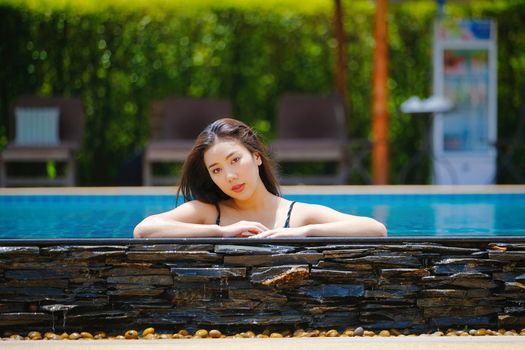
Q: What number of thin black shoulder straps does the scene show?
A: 2